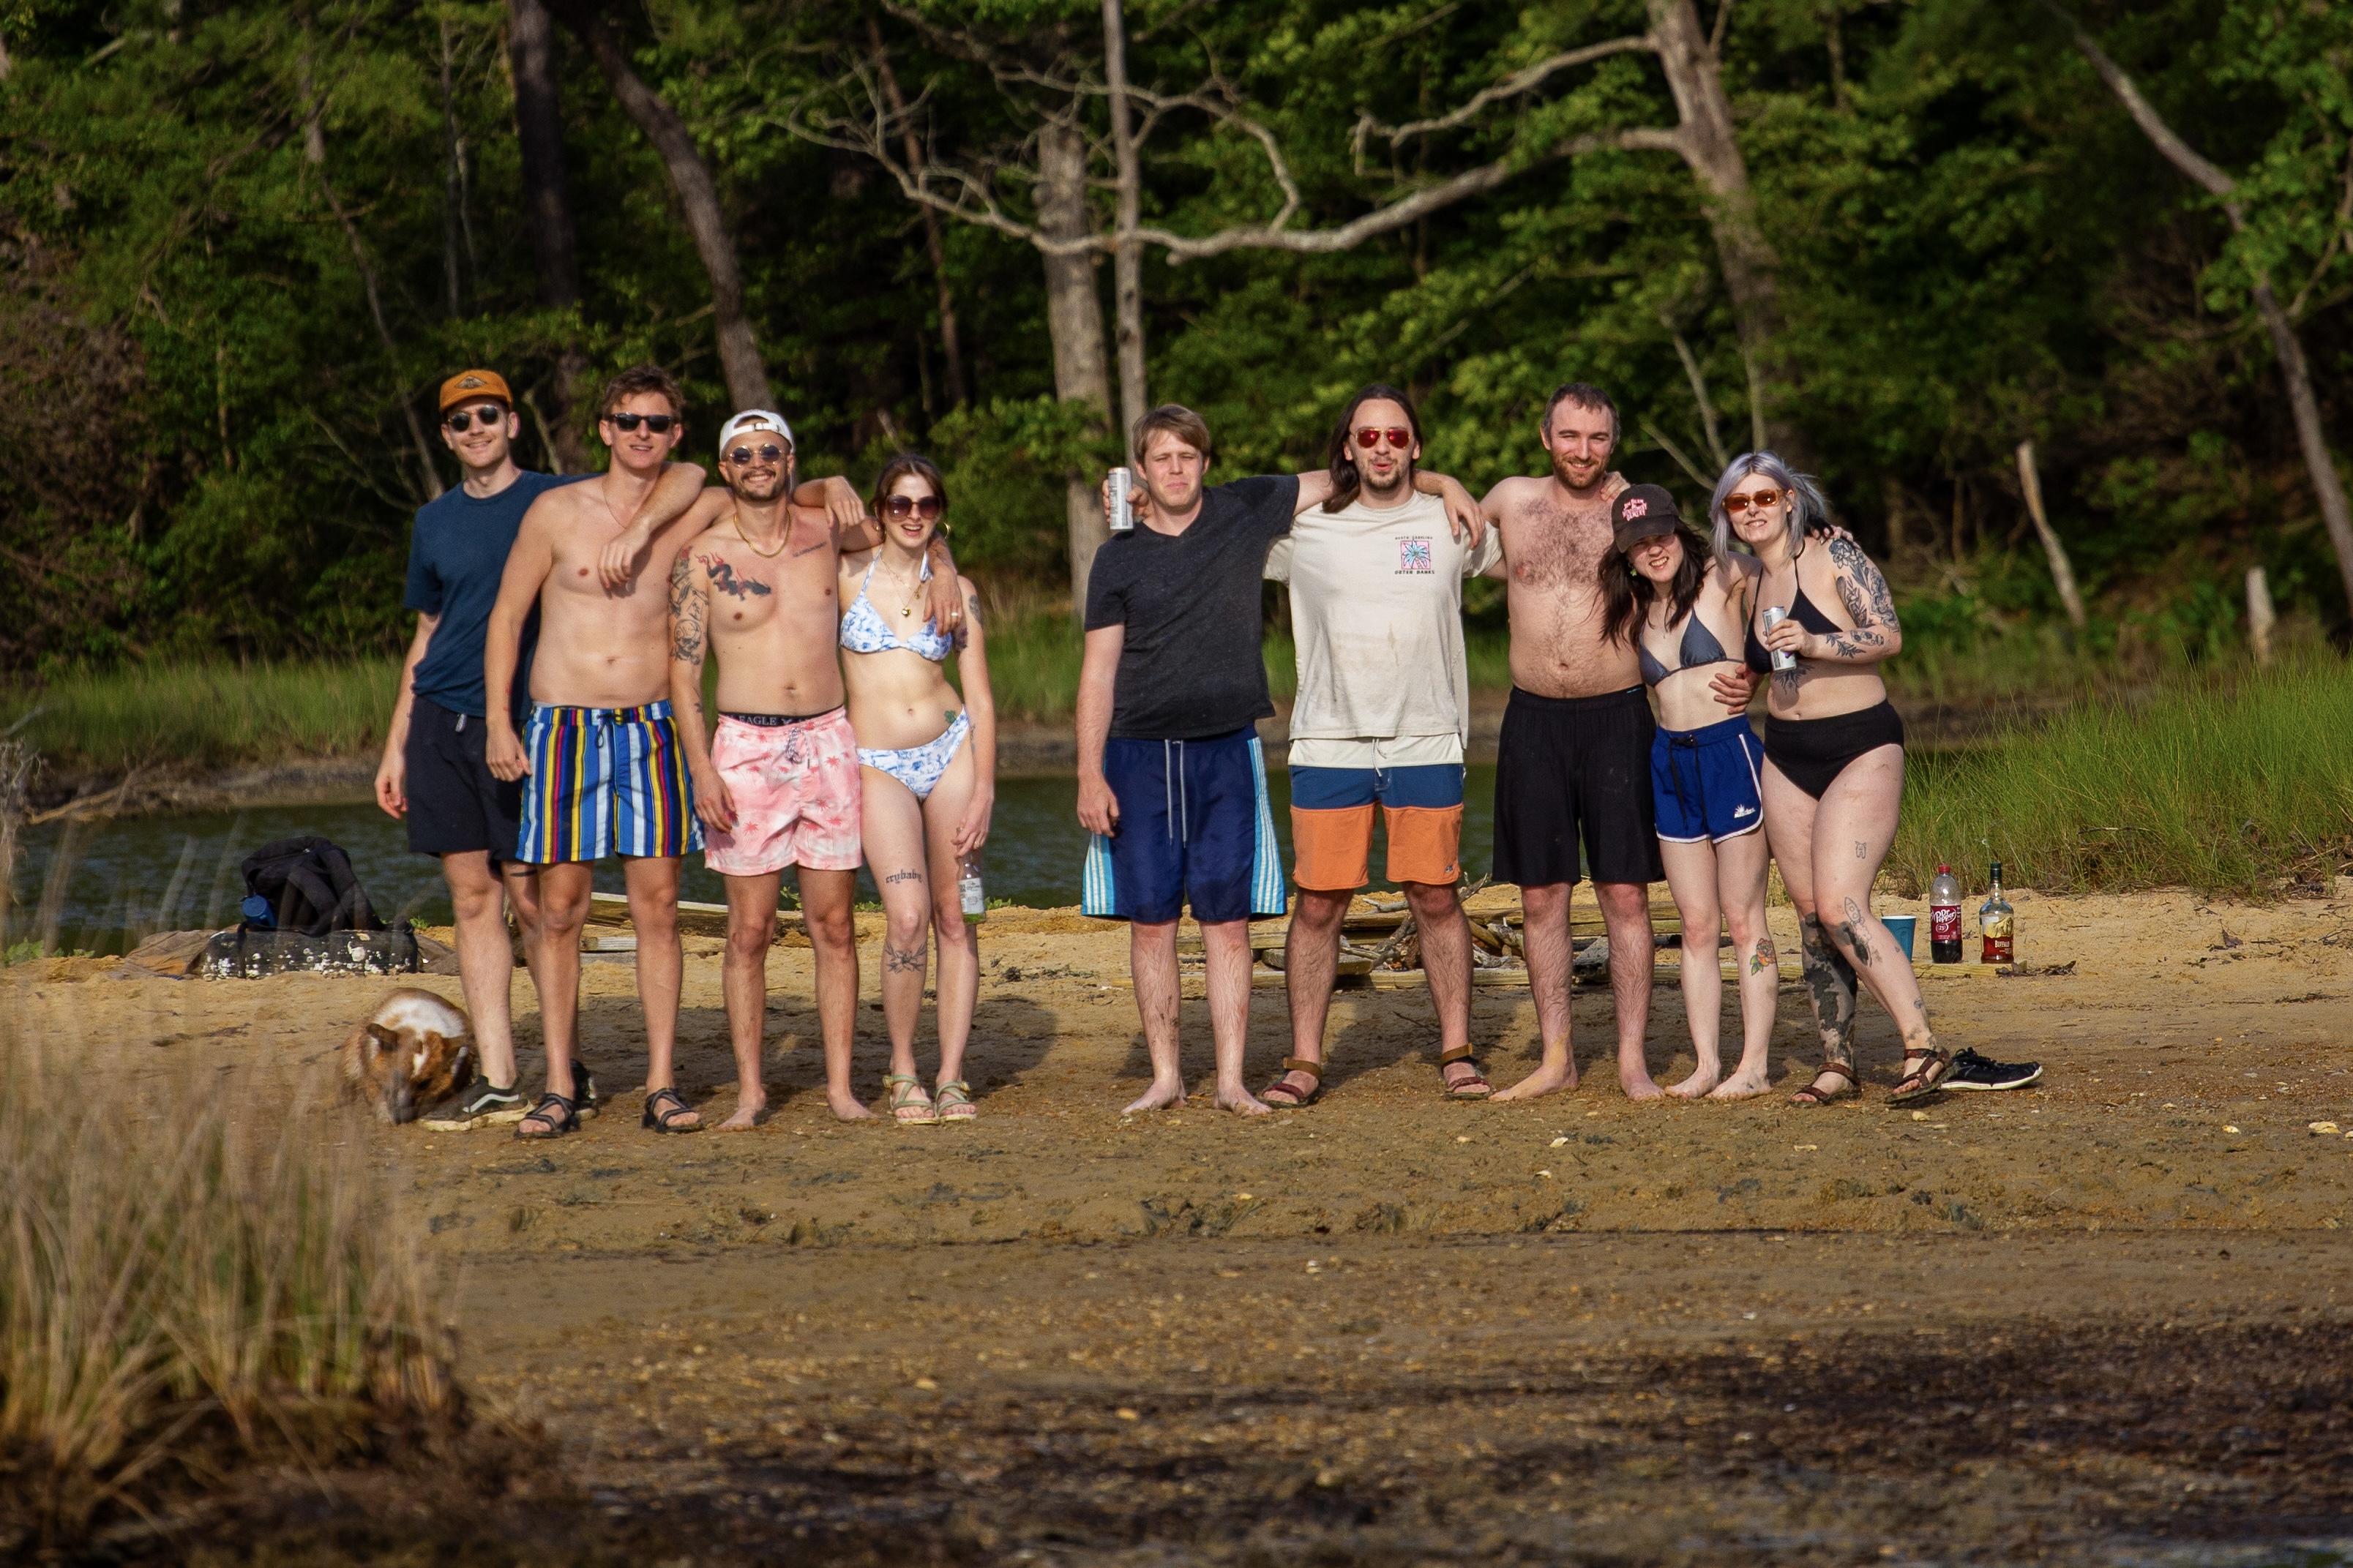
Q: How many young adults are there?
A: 9